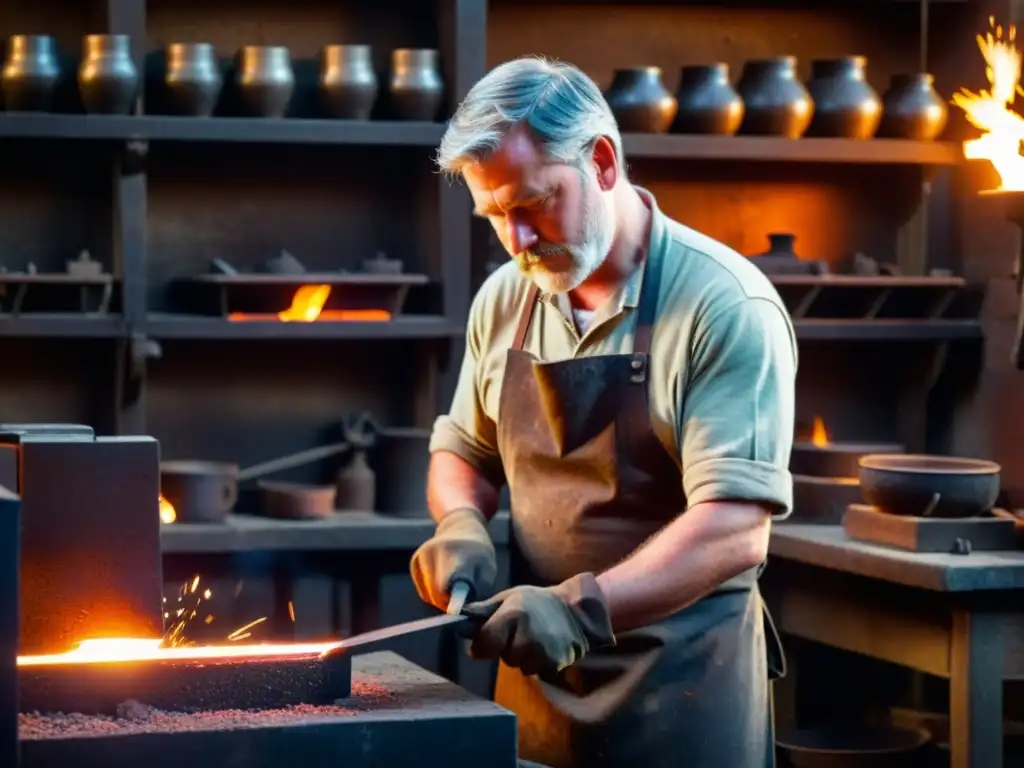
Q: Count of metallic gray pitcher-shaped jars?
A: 11